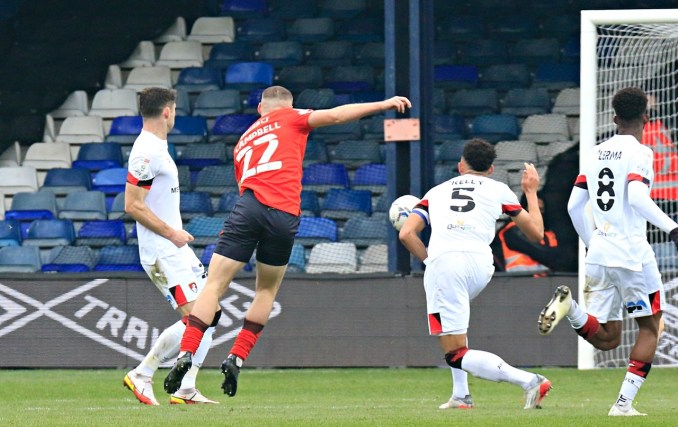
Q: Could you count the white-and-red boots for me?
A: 4